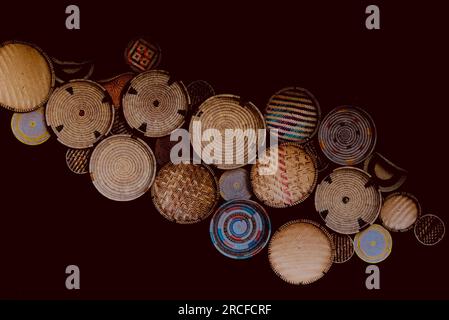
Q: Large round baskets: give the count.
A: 12